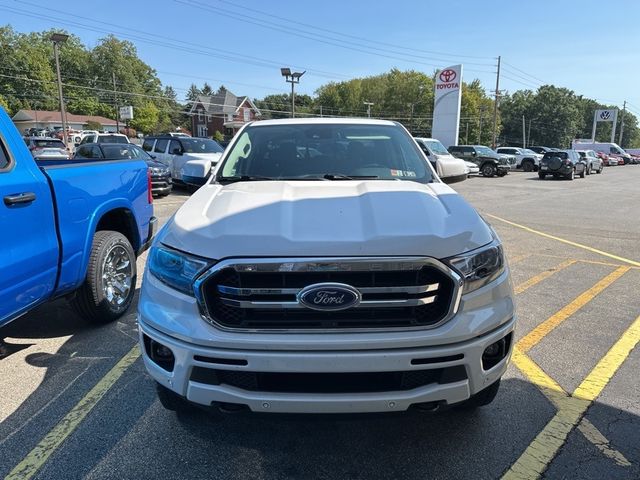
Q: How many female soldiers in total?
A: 0